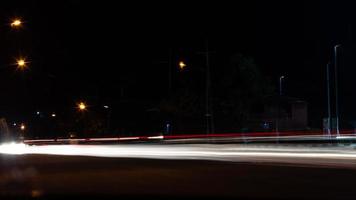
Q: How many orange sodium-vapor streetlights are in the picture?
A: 4